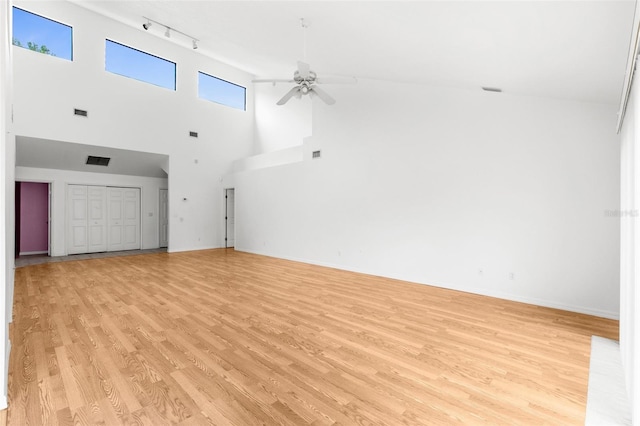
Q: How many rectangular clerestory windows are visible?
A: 3